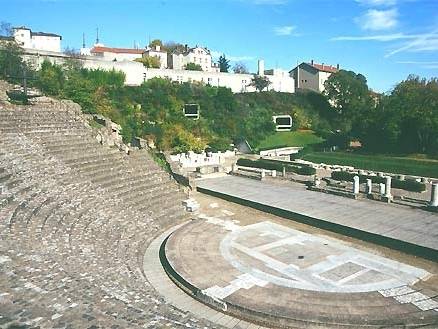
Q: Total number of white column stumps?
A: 5